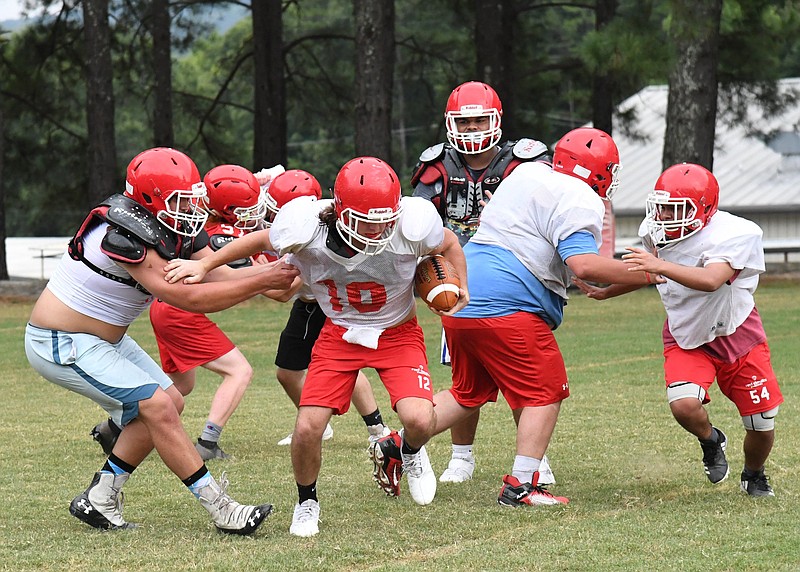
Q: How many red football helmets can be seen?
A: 7